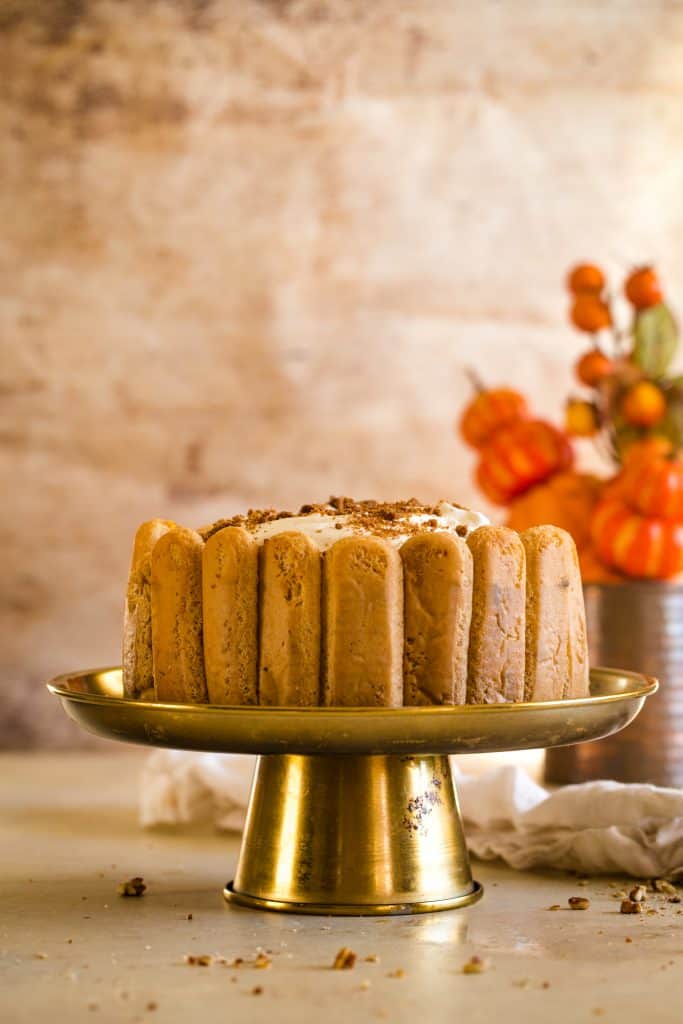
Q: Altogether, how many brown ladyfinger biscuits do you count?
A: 8